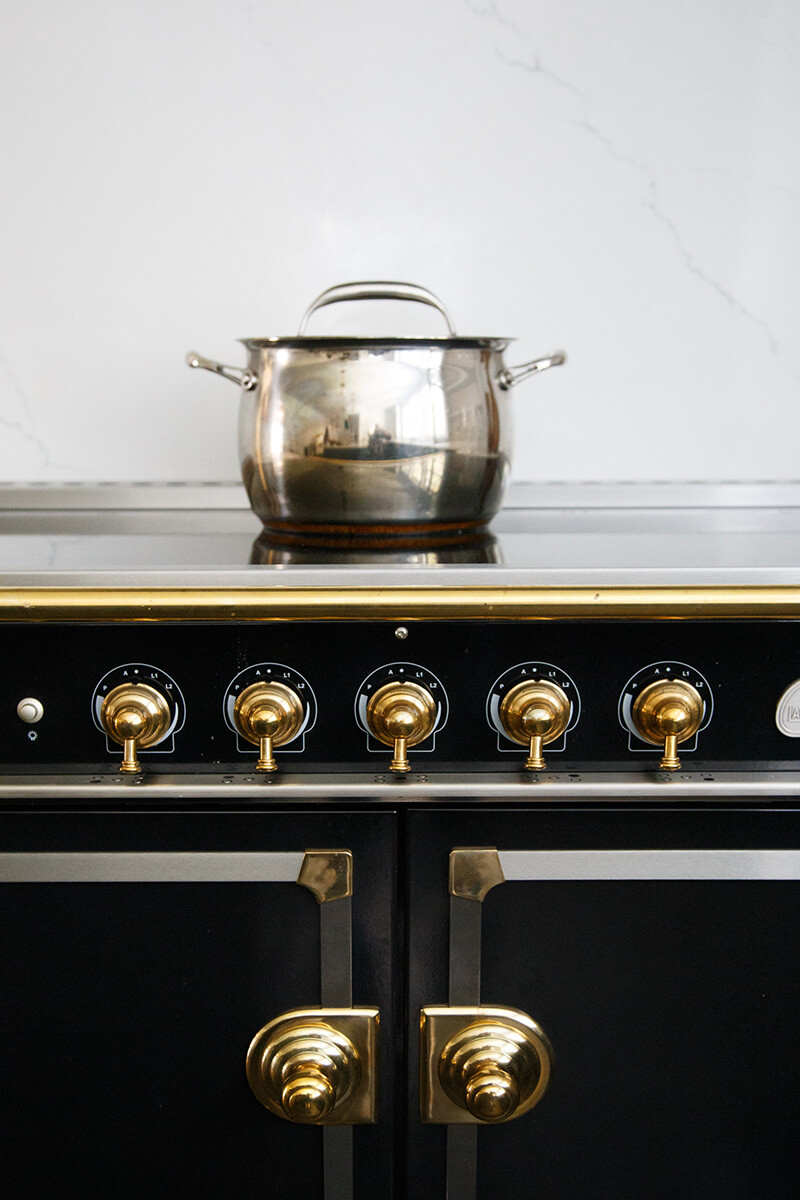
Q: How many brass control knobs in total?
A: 5